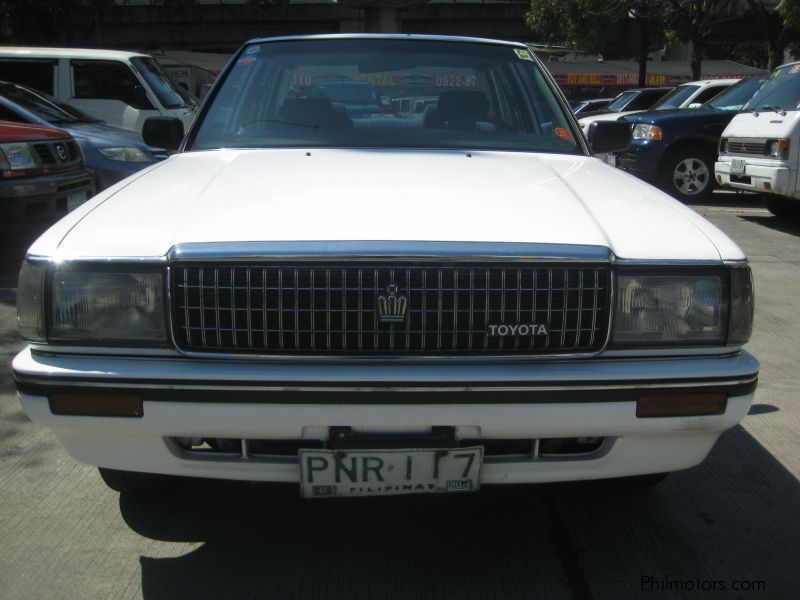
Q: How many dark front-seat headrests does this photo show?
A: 2